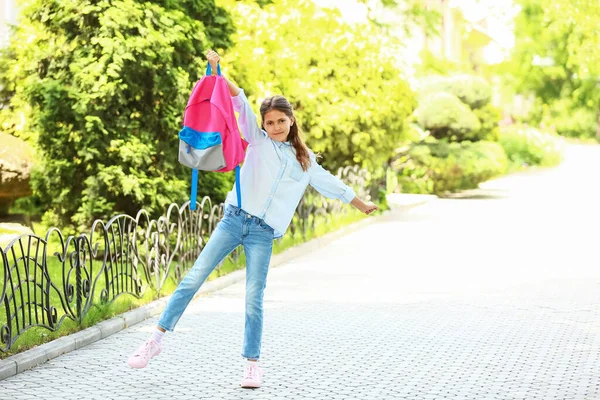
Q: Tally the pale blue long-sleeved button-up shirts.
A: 1